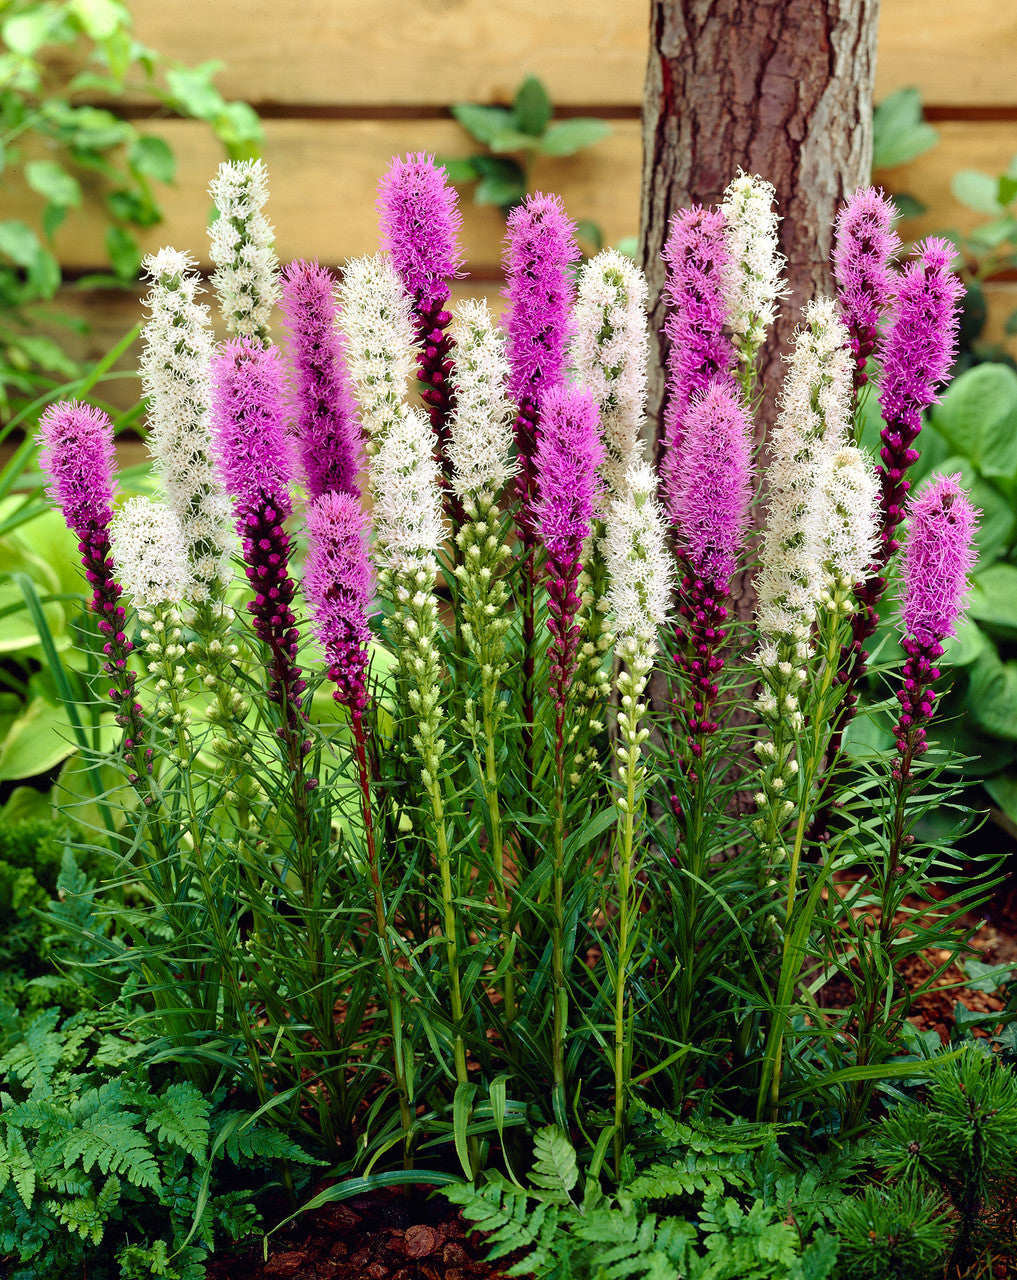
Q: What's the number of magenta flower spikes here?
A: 12